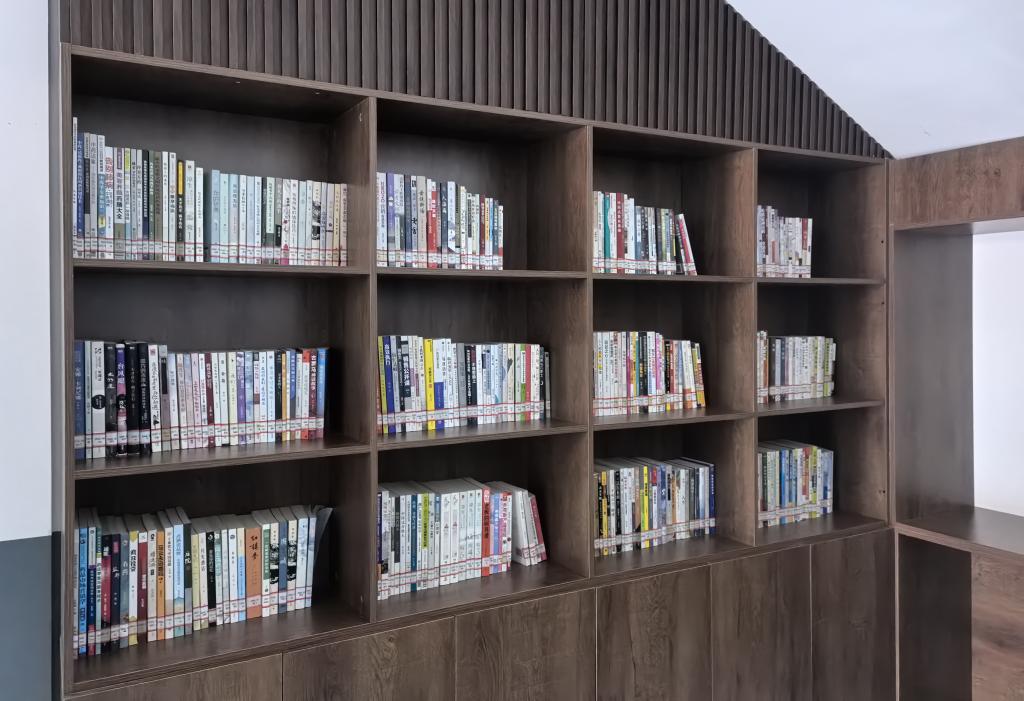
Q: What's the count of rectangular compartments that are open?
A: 12